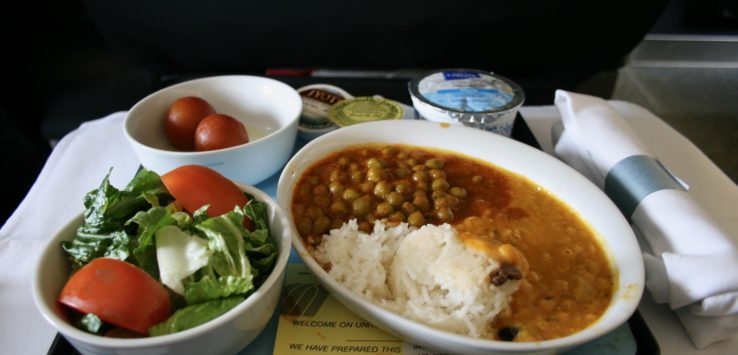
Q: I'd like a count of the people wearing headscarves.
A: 0